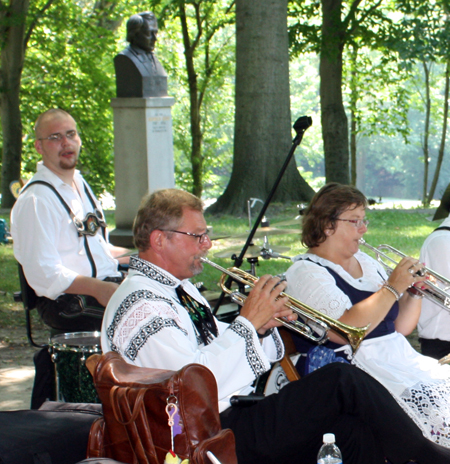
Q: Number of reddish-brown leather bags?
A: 1